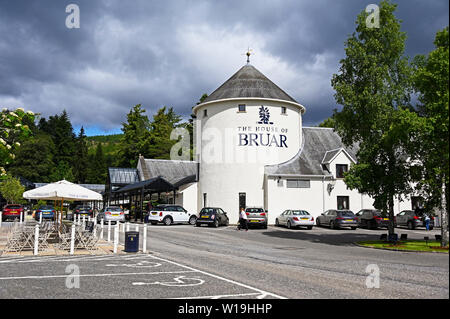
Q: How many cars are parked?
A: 11